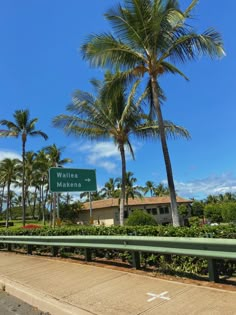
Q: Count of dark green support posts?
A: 6